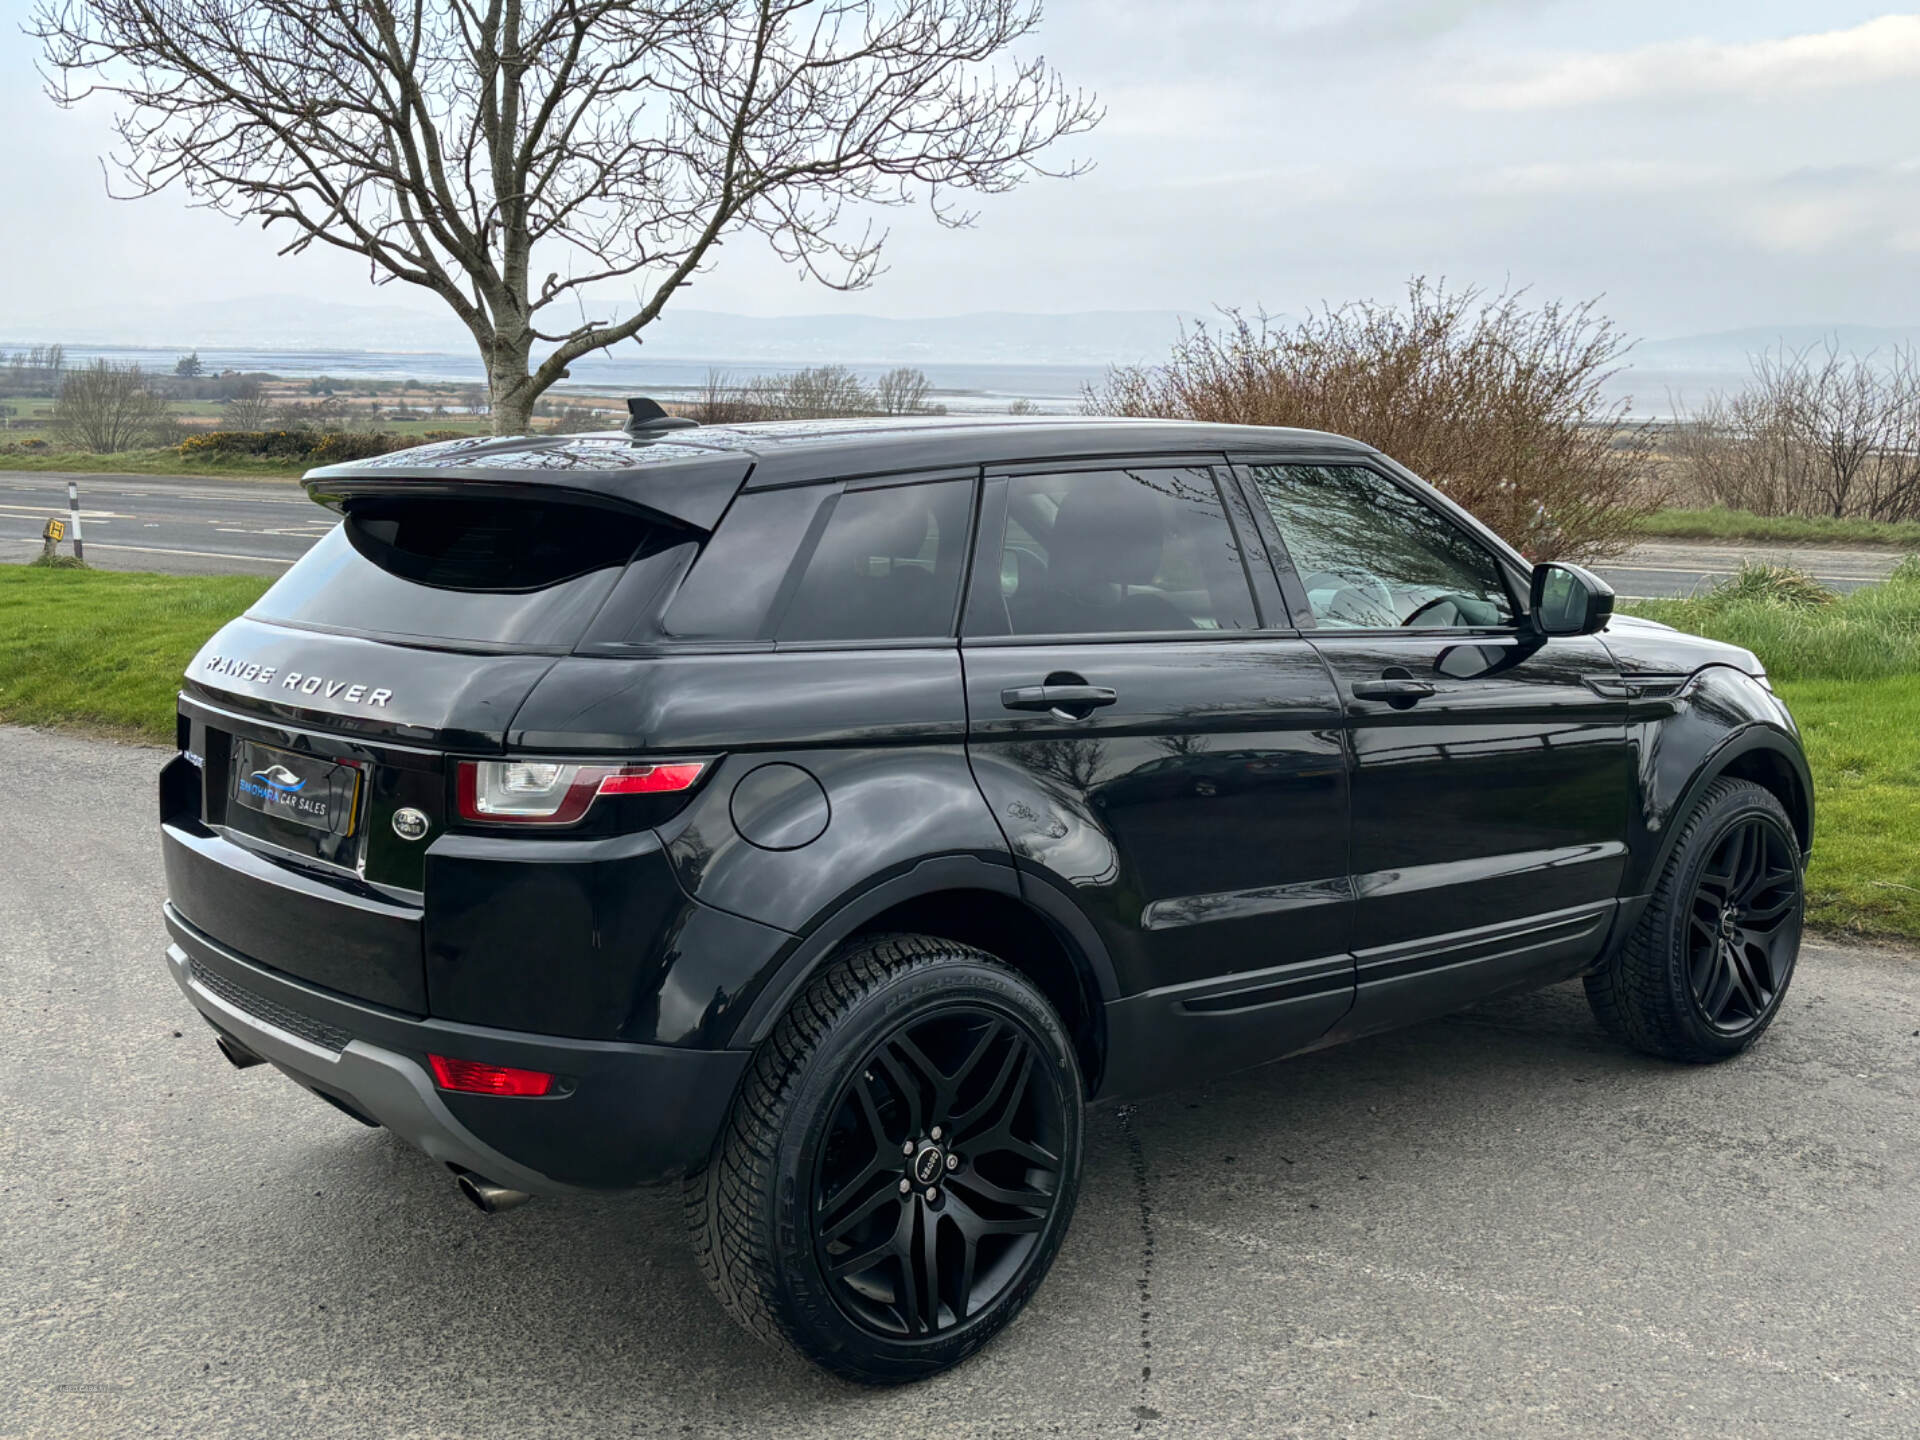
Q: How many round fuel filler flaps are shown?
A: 1